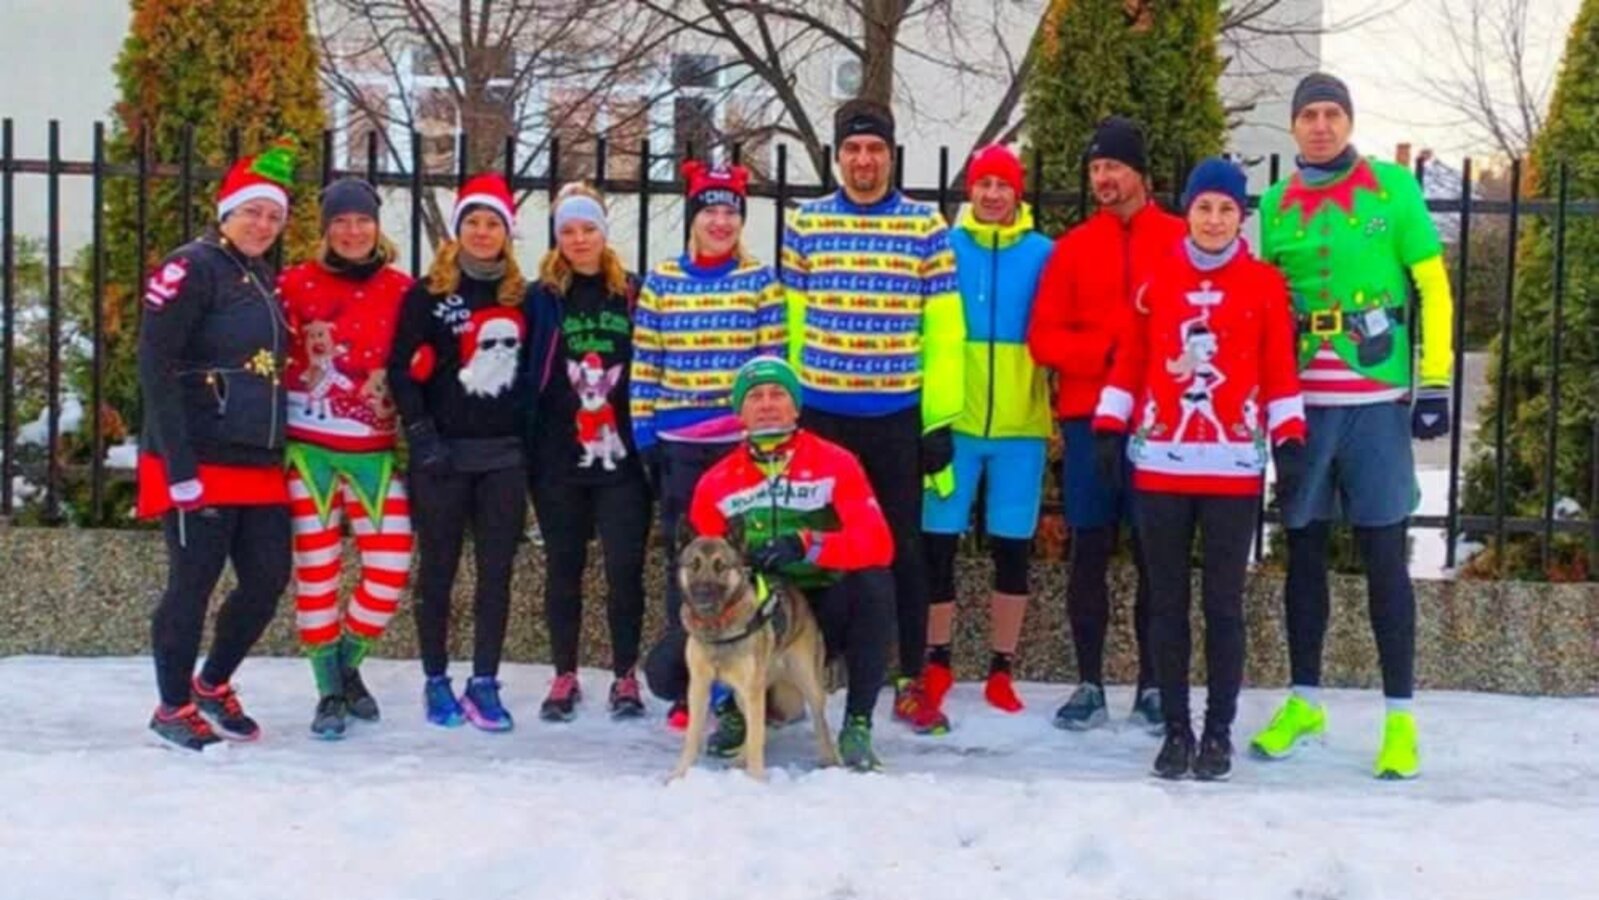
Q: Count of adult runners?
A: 11